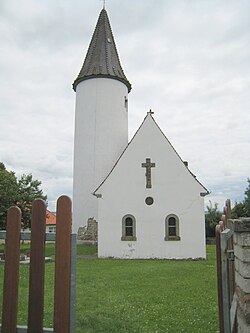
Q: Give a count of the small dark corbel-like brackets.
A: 2